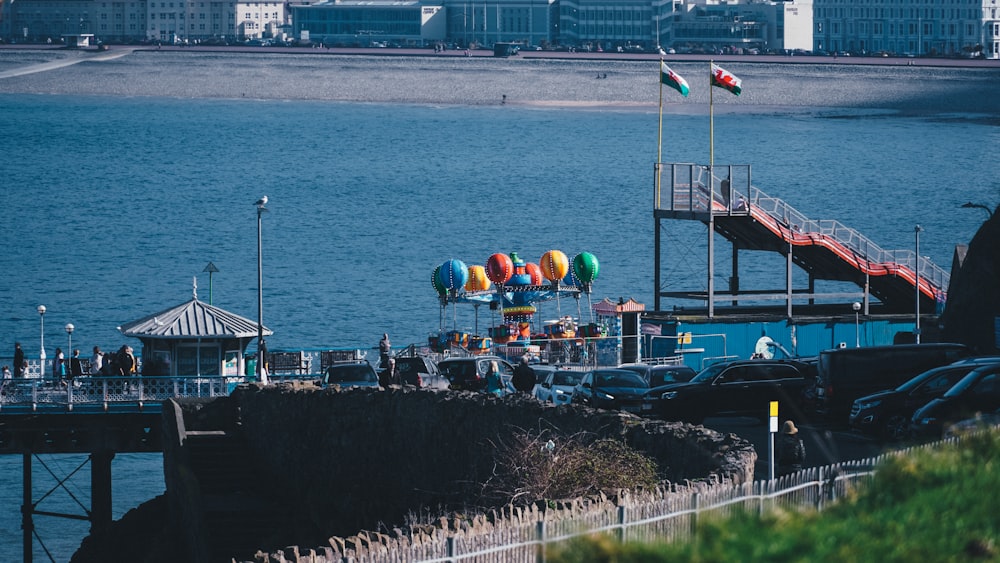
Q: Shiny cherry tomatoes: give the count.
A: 0